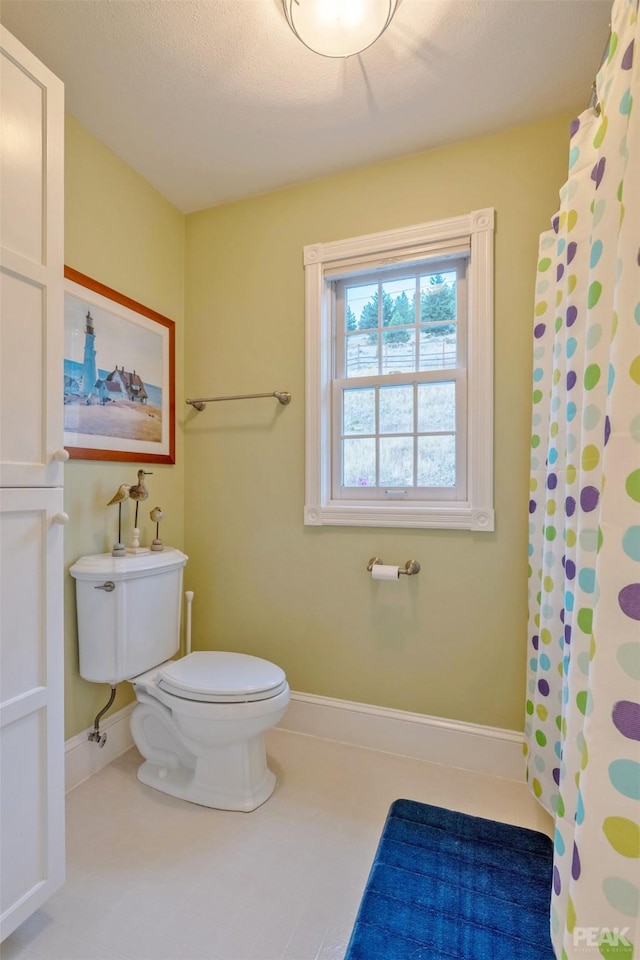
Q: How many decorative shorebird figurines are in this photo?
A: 3